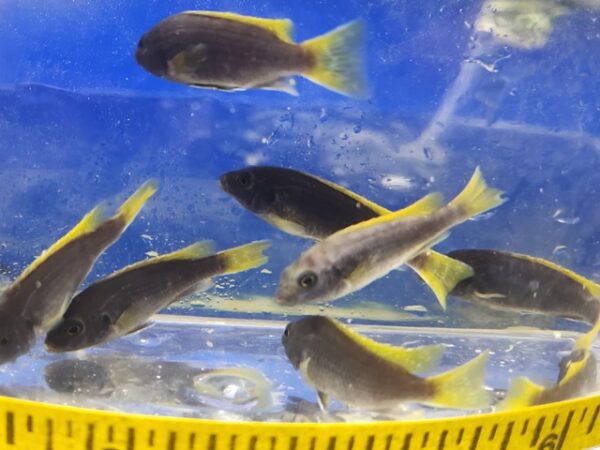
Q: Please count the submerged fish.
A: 8